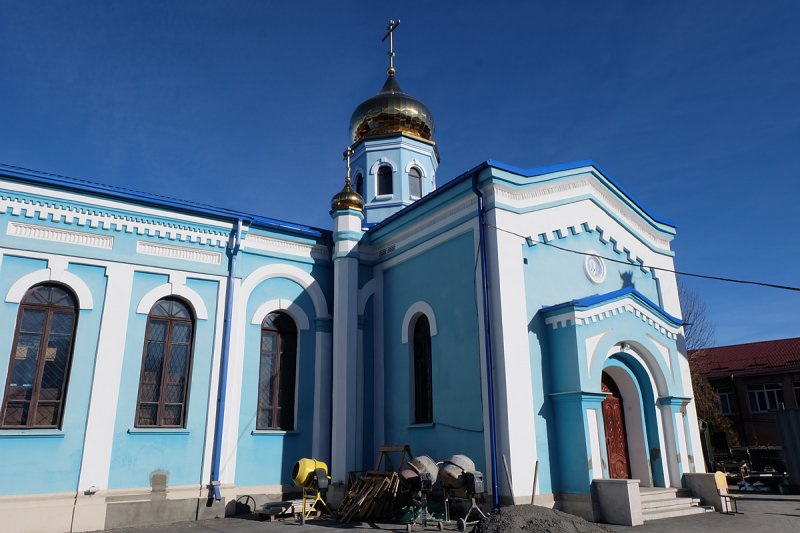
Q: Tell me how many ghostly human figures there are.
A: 0